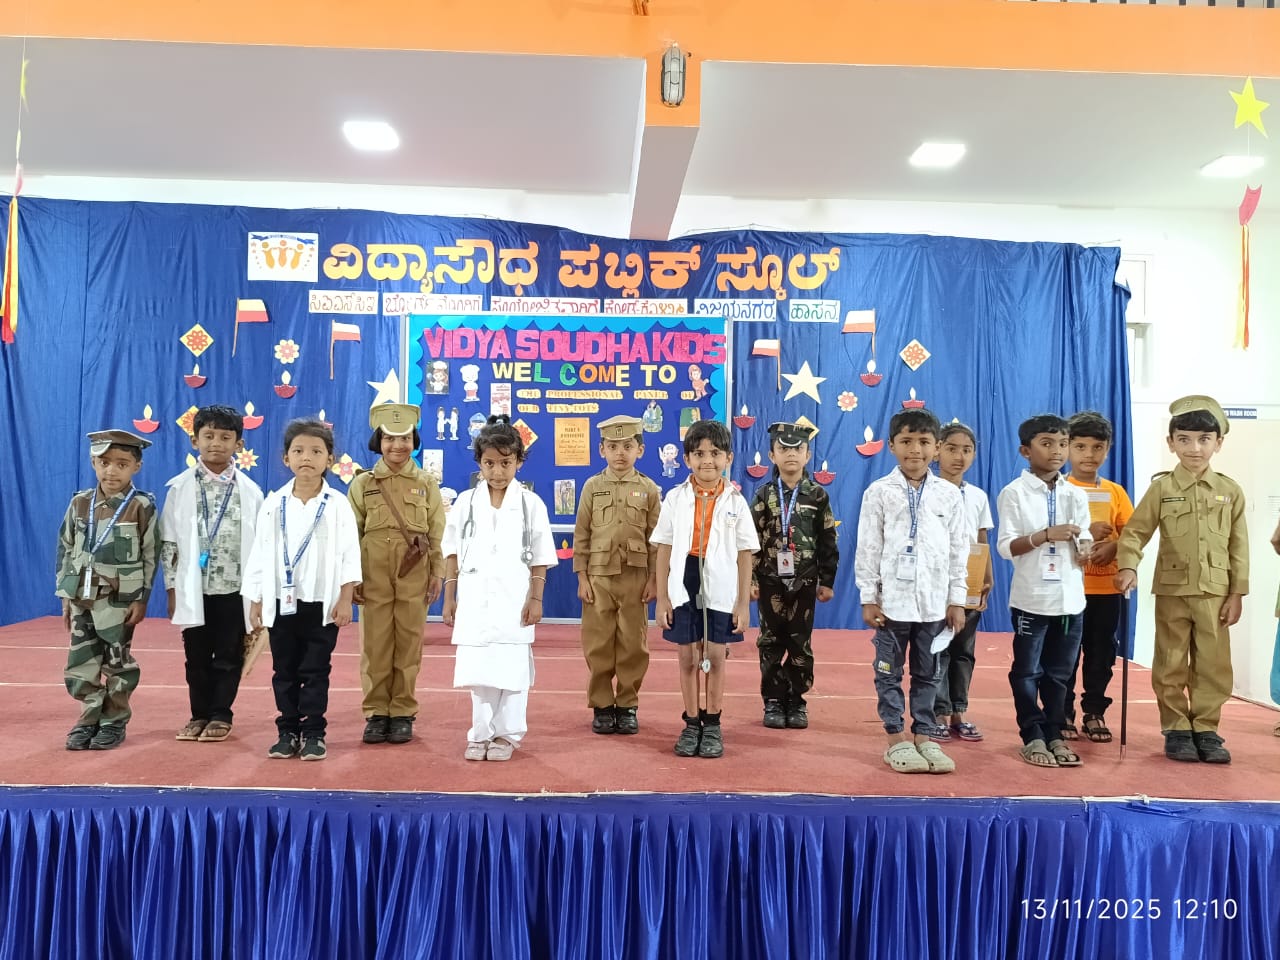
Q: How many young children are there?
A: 13